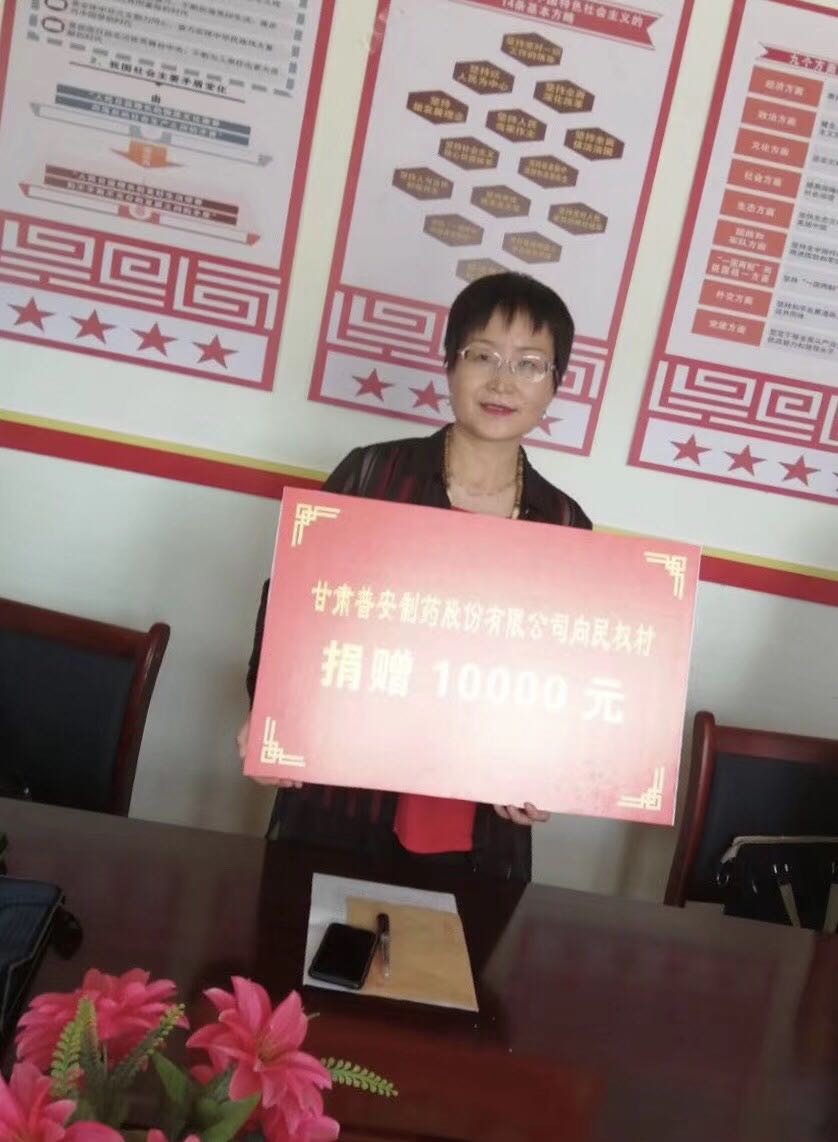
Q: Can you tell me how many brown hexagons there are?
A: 14